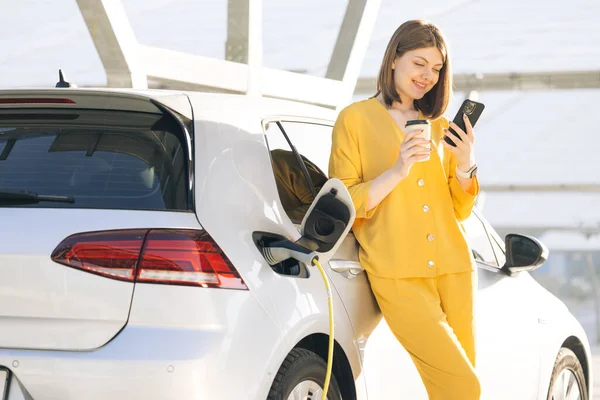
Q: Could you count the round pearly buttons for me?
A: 4